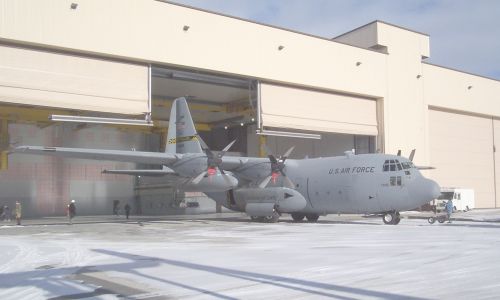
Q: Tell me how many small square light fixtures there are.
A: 6